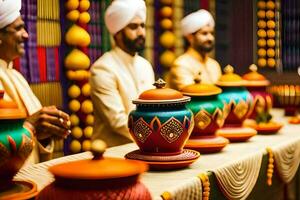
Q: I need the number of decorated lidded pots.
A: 6